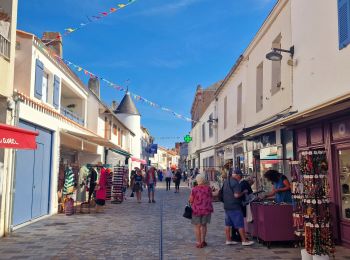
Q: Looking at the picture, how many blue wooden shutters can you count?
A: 3